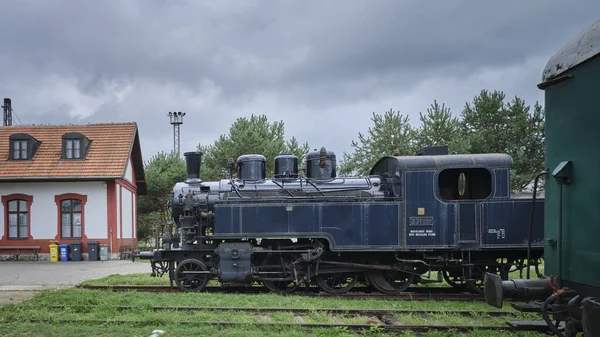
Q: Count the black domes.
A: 3